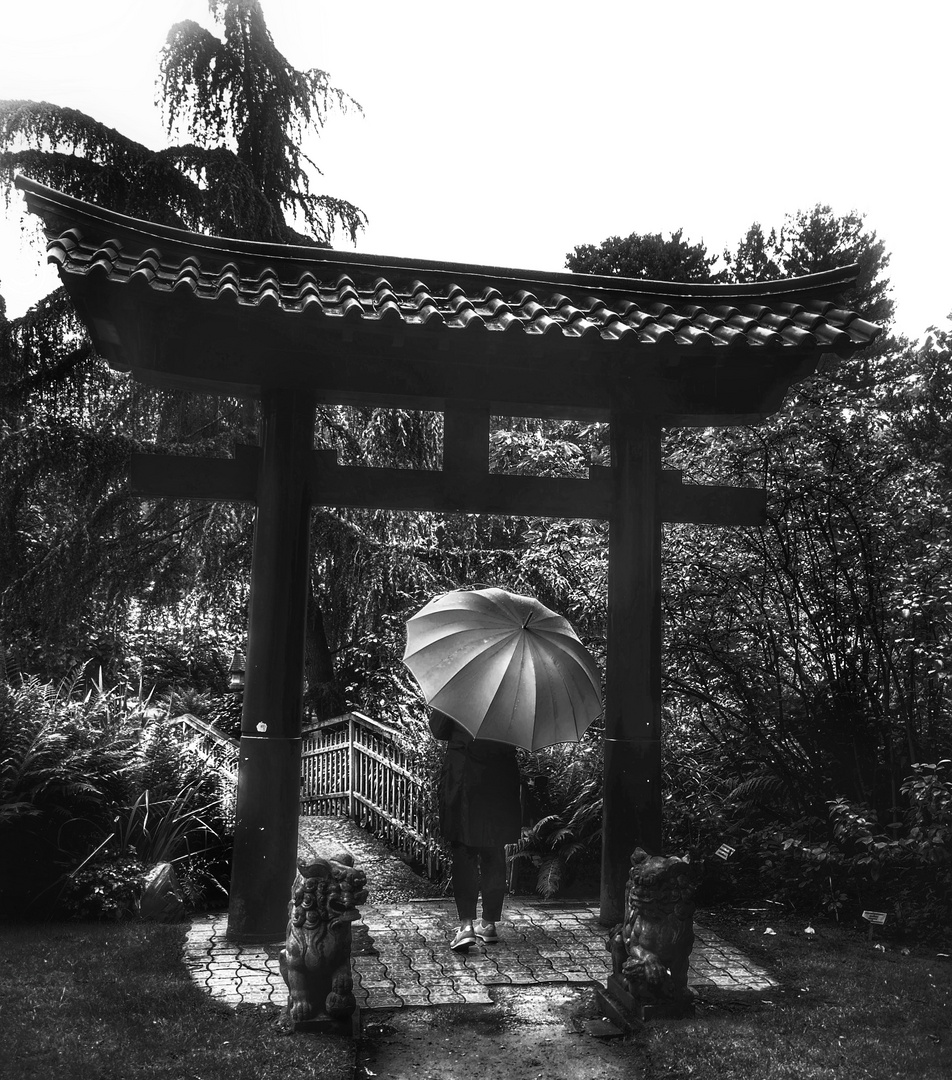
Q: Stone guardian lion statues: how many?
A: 2